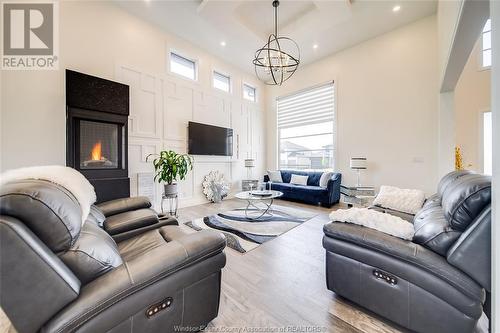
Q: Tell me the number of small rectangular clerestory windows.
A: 3